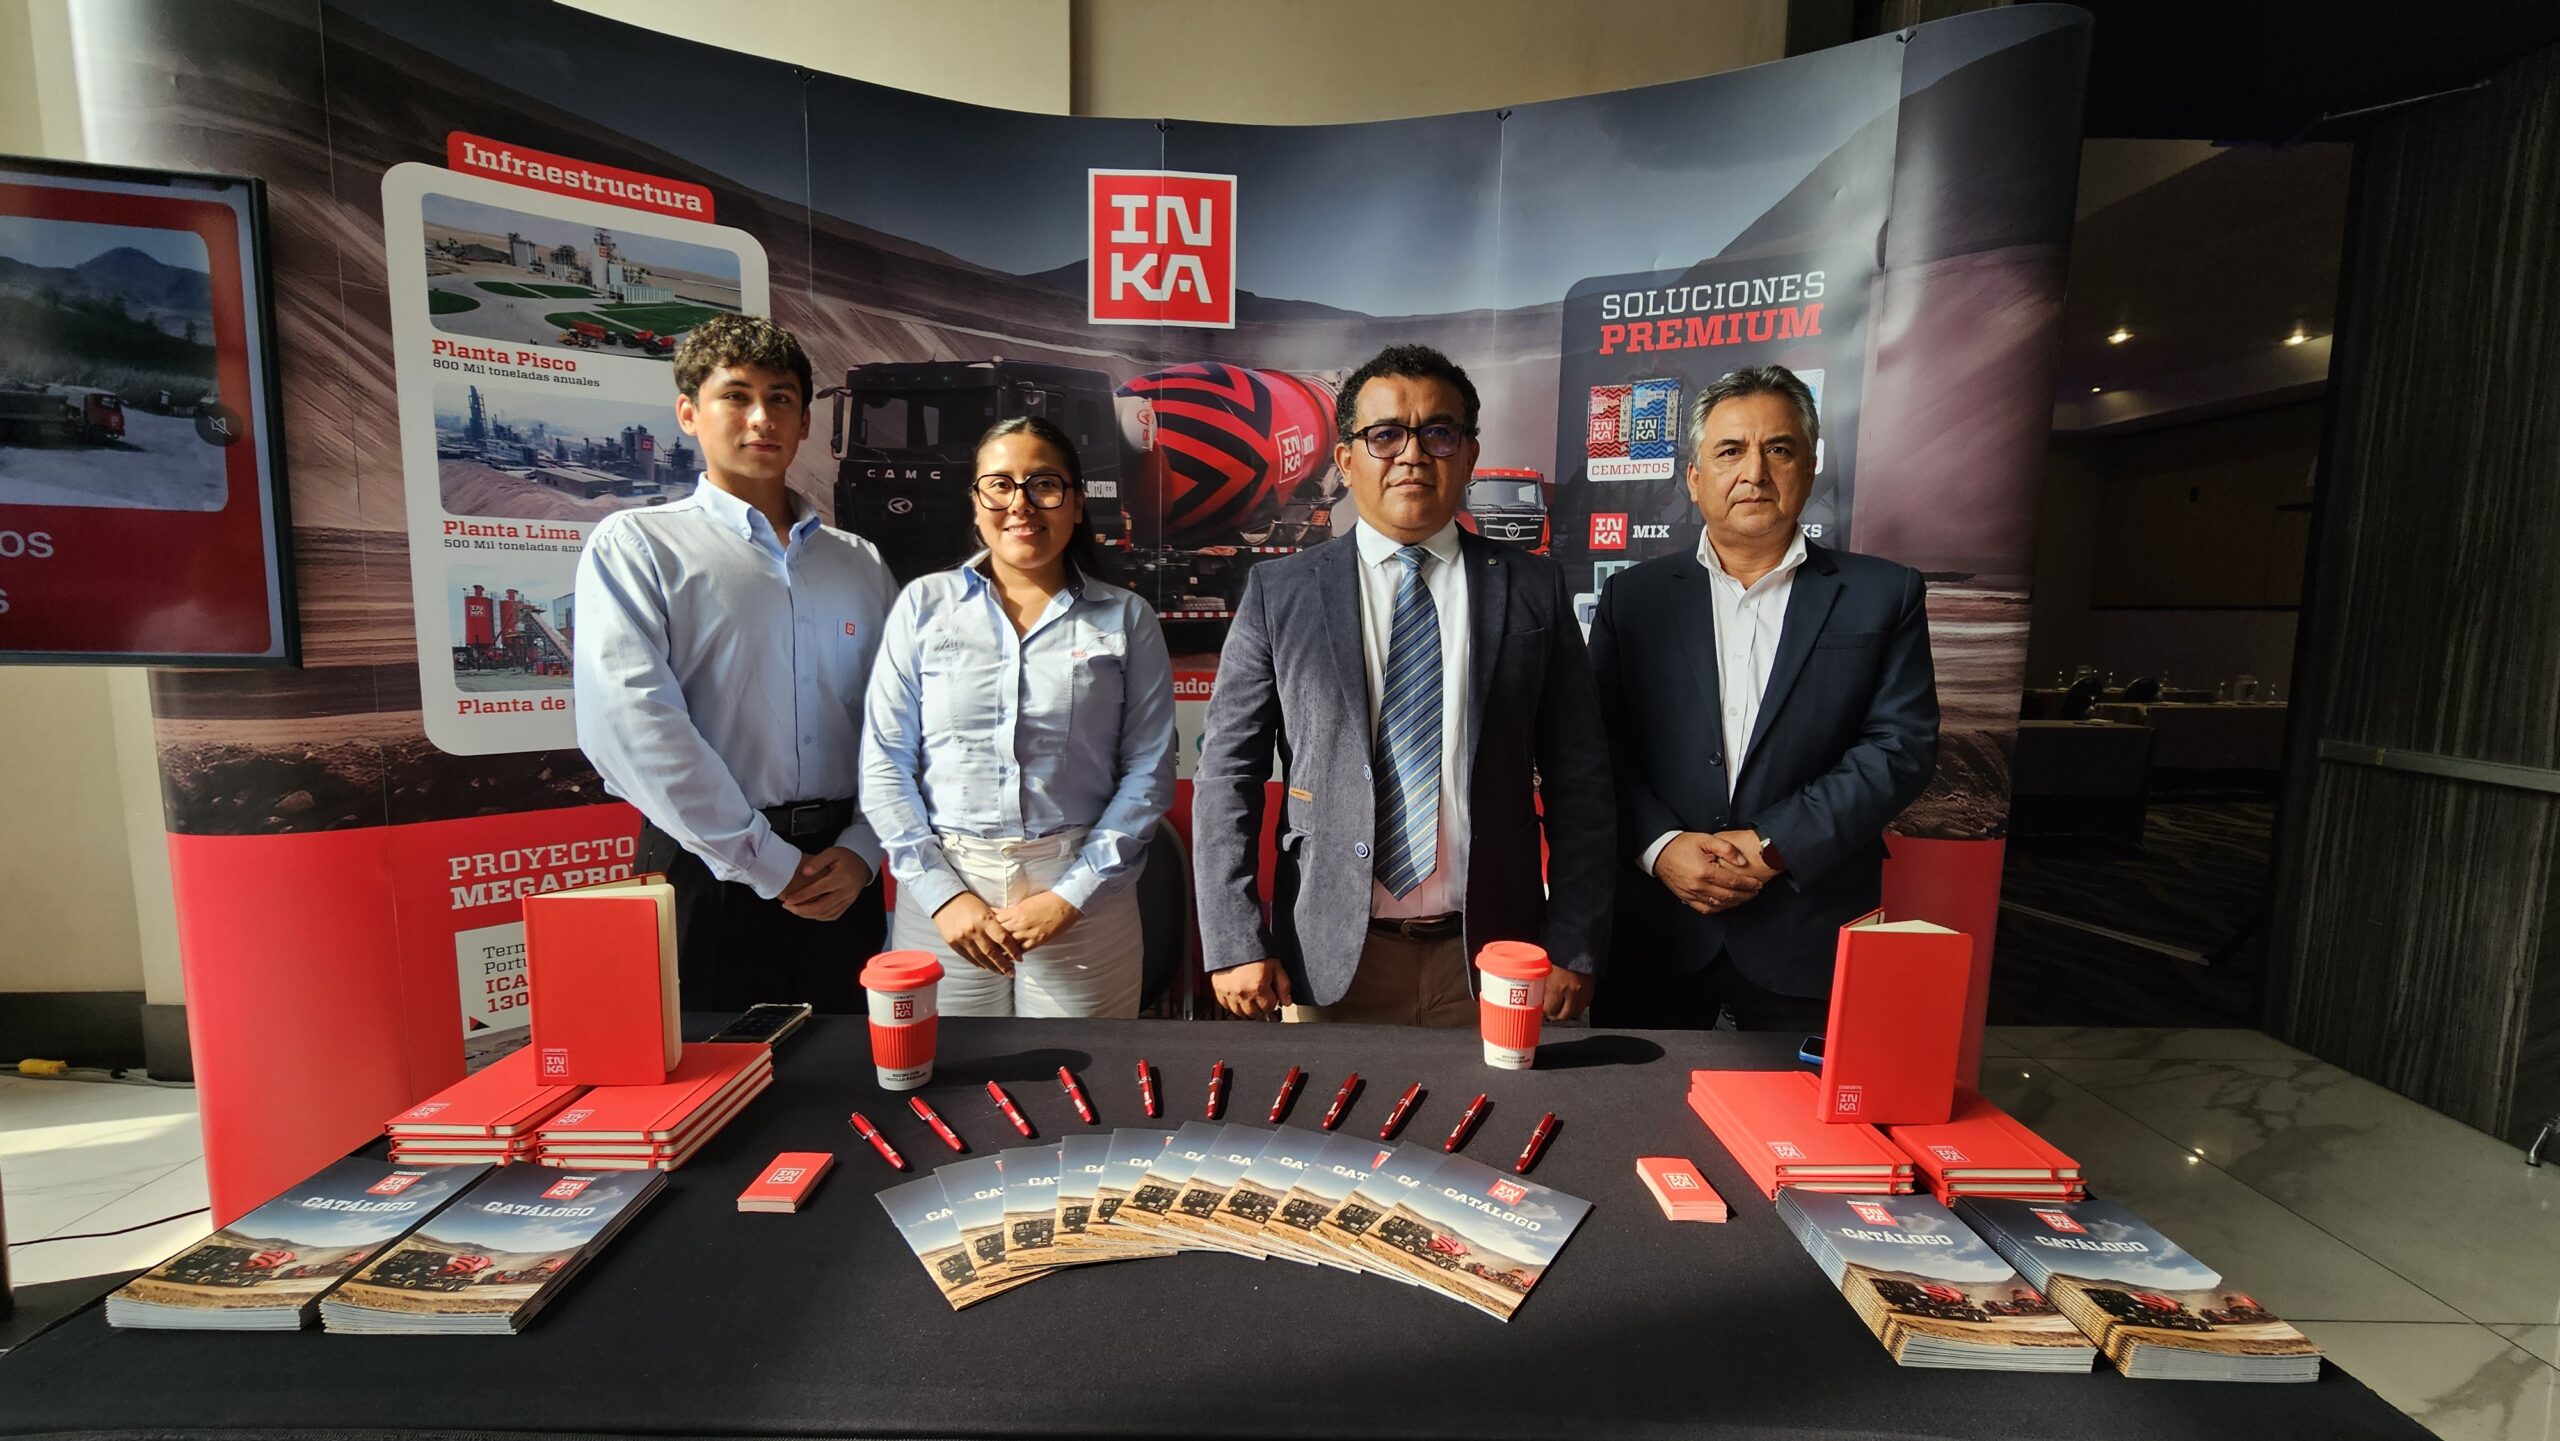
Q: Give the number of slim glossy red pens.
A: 11